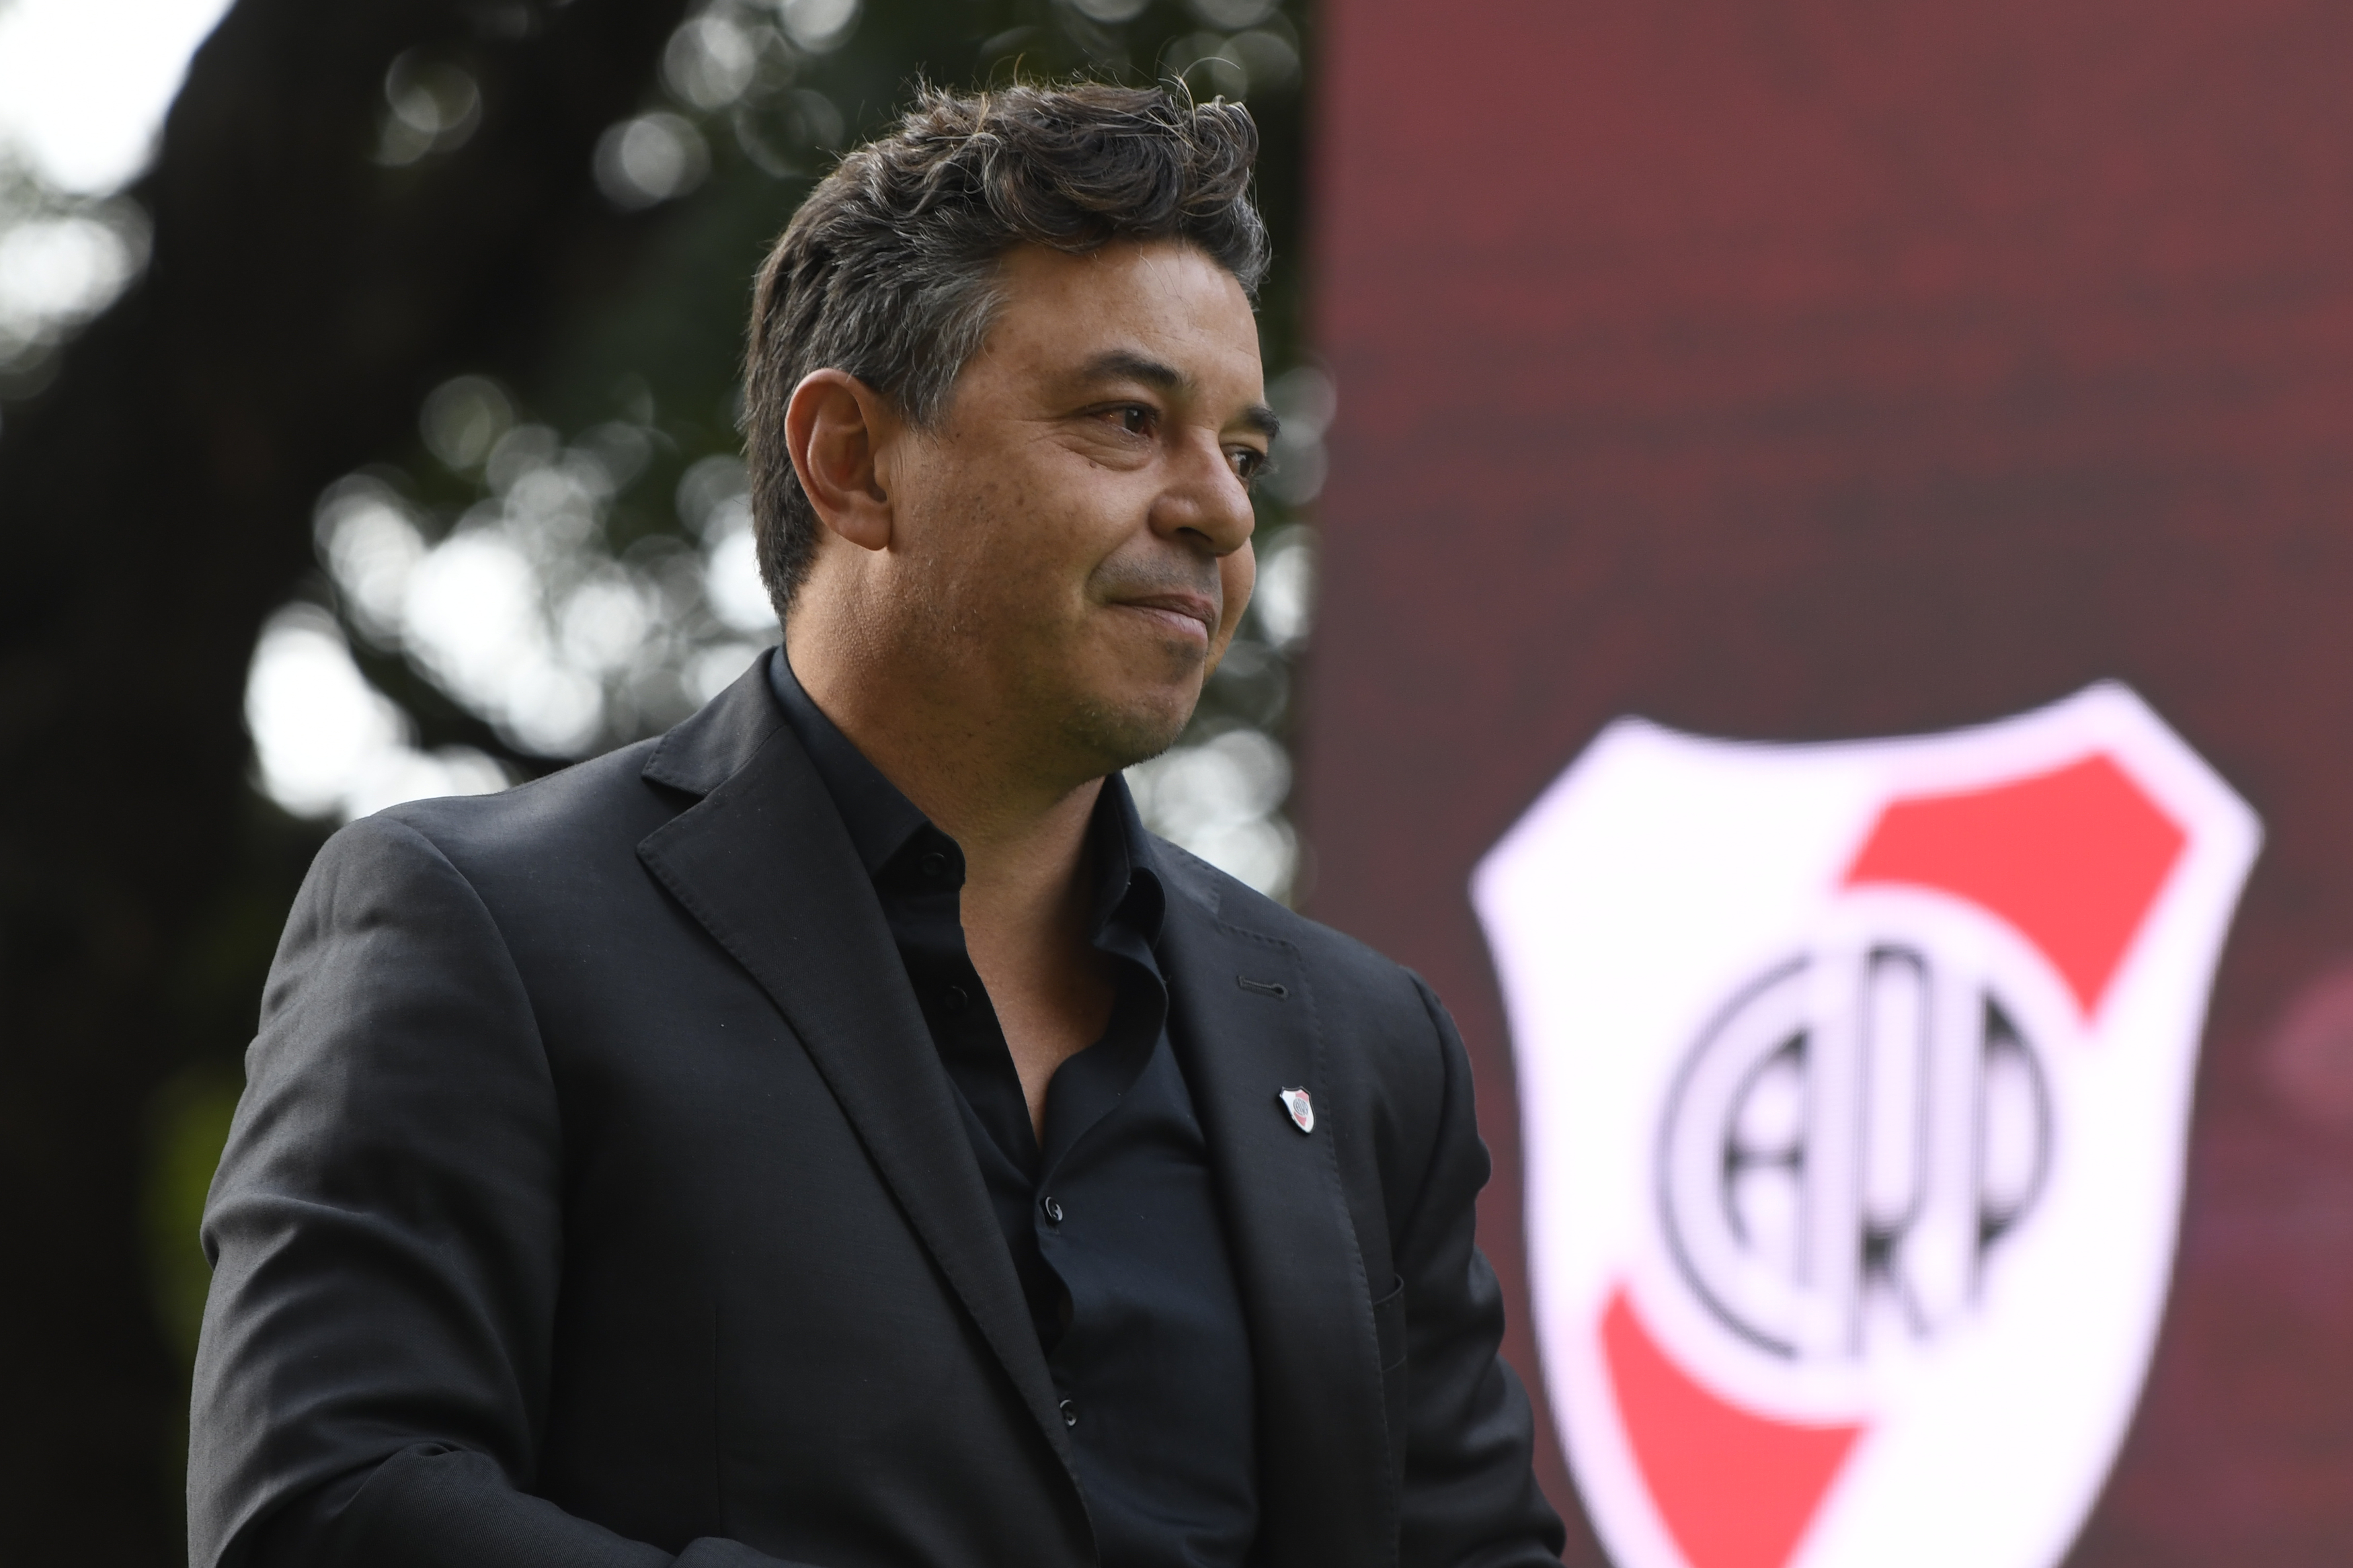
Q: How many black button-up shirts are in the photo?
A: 1